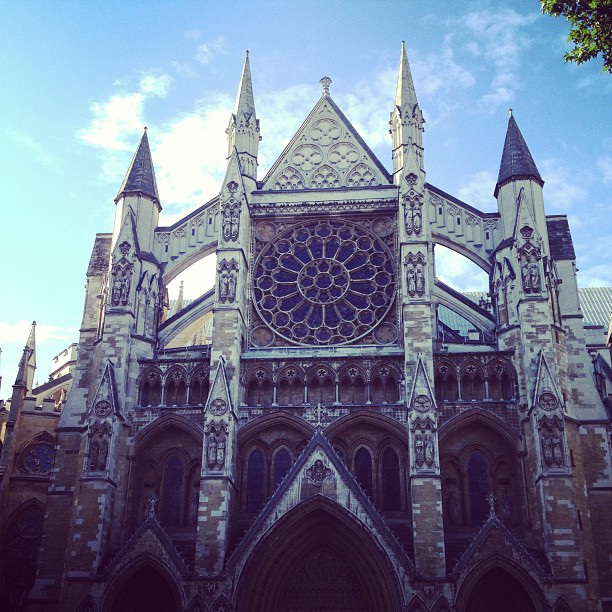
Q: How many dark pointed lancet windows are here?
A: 6